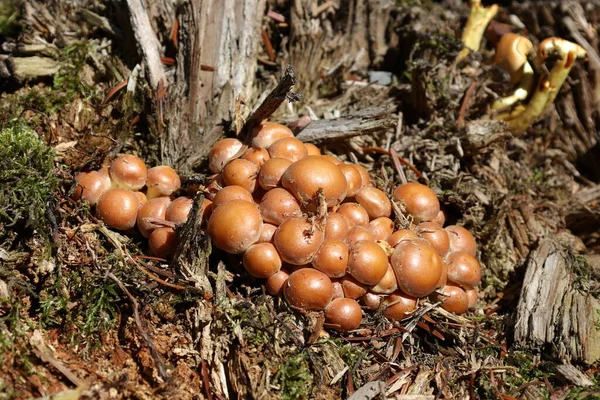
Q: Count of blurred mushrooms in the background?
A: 3